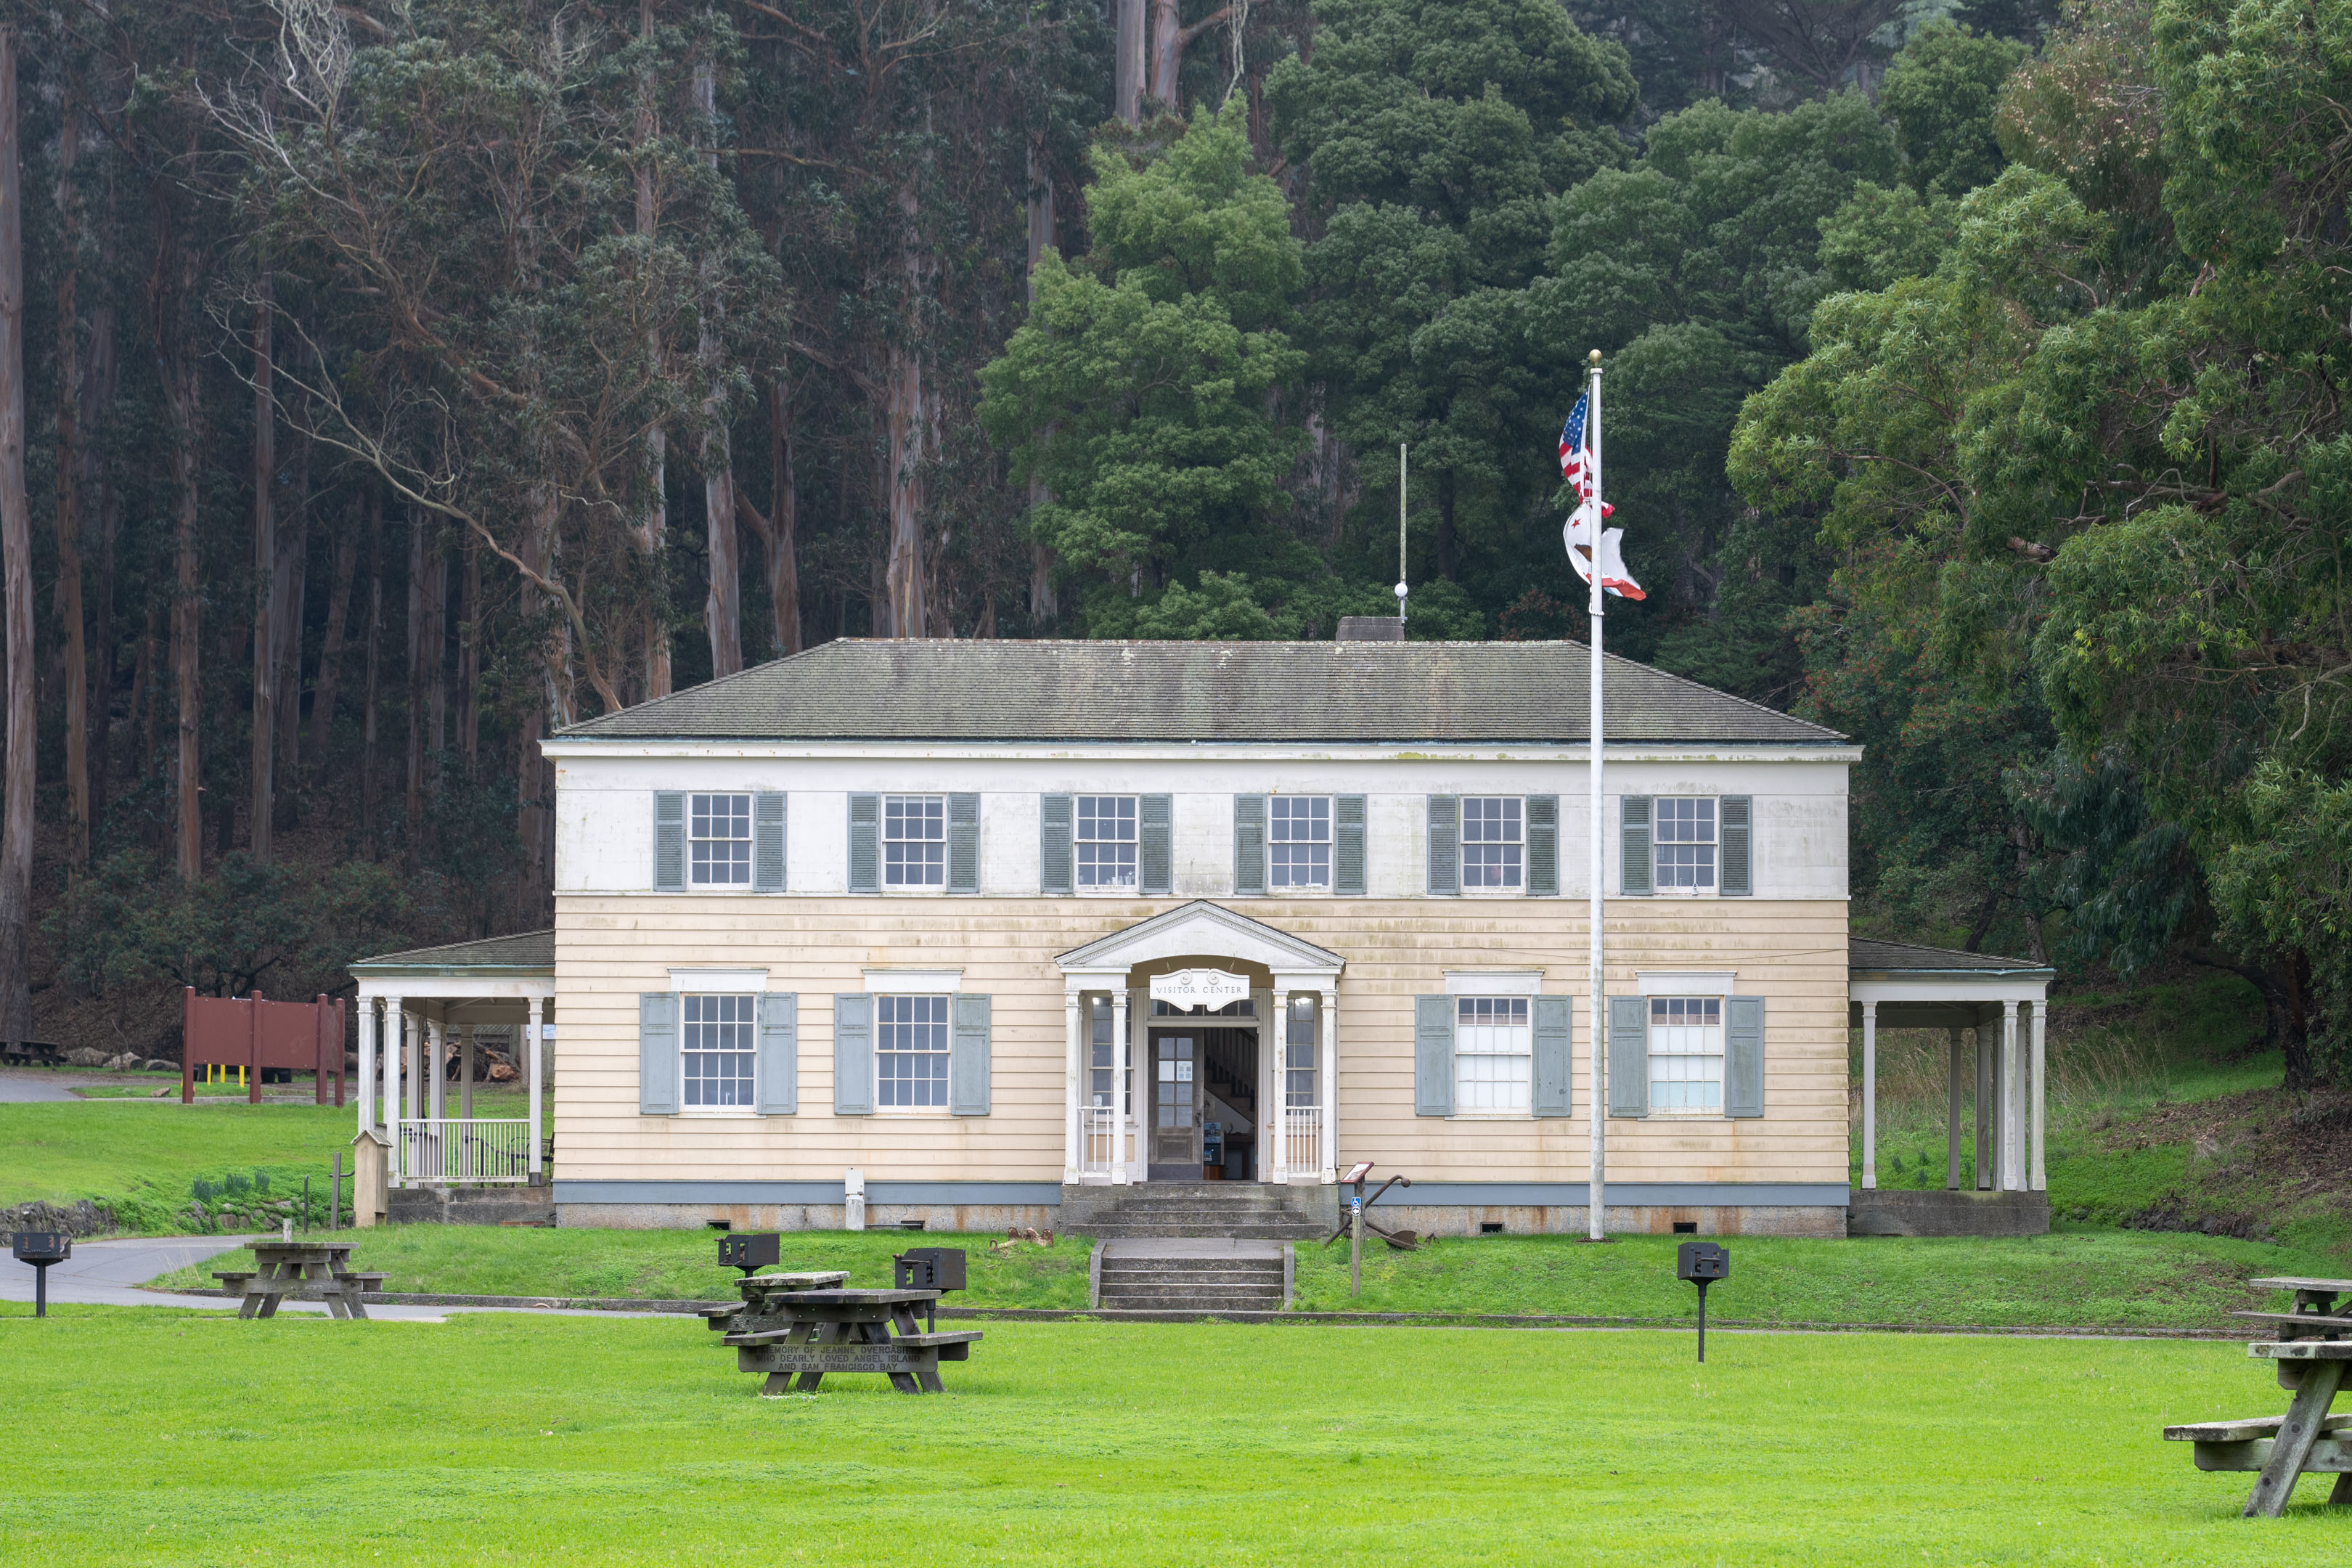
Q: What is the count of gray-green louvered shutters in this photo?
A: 12